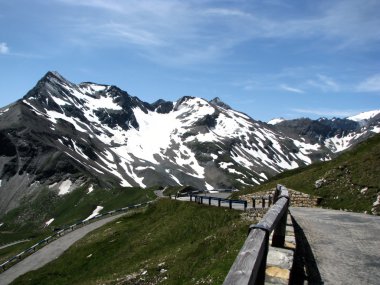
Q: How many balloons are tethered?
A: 0